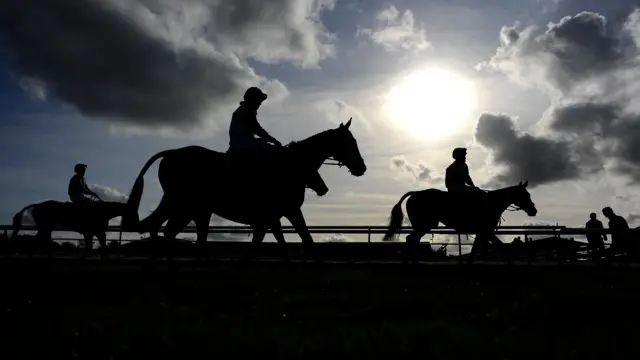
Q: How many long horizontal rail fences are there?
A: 1